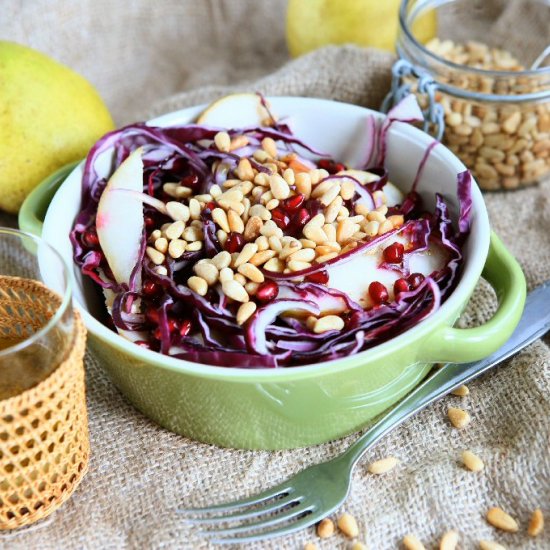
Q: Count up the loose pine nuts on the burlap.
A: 13